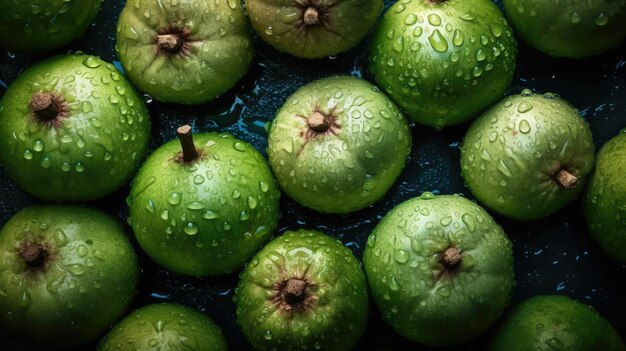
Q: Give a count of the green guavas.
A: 15